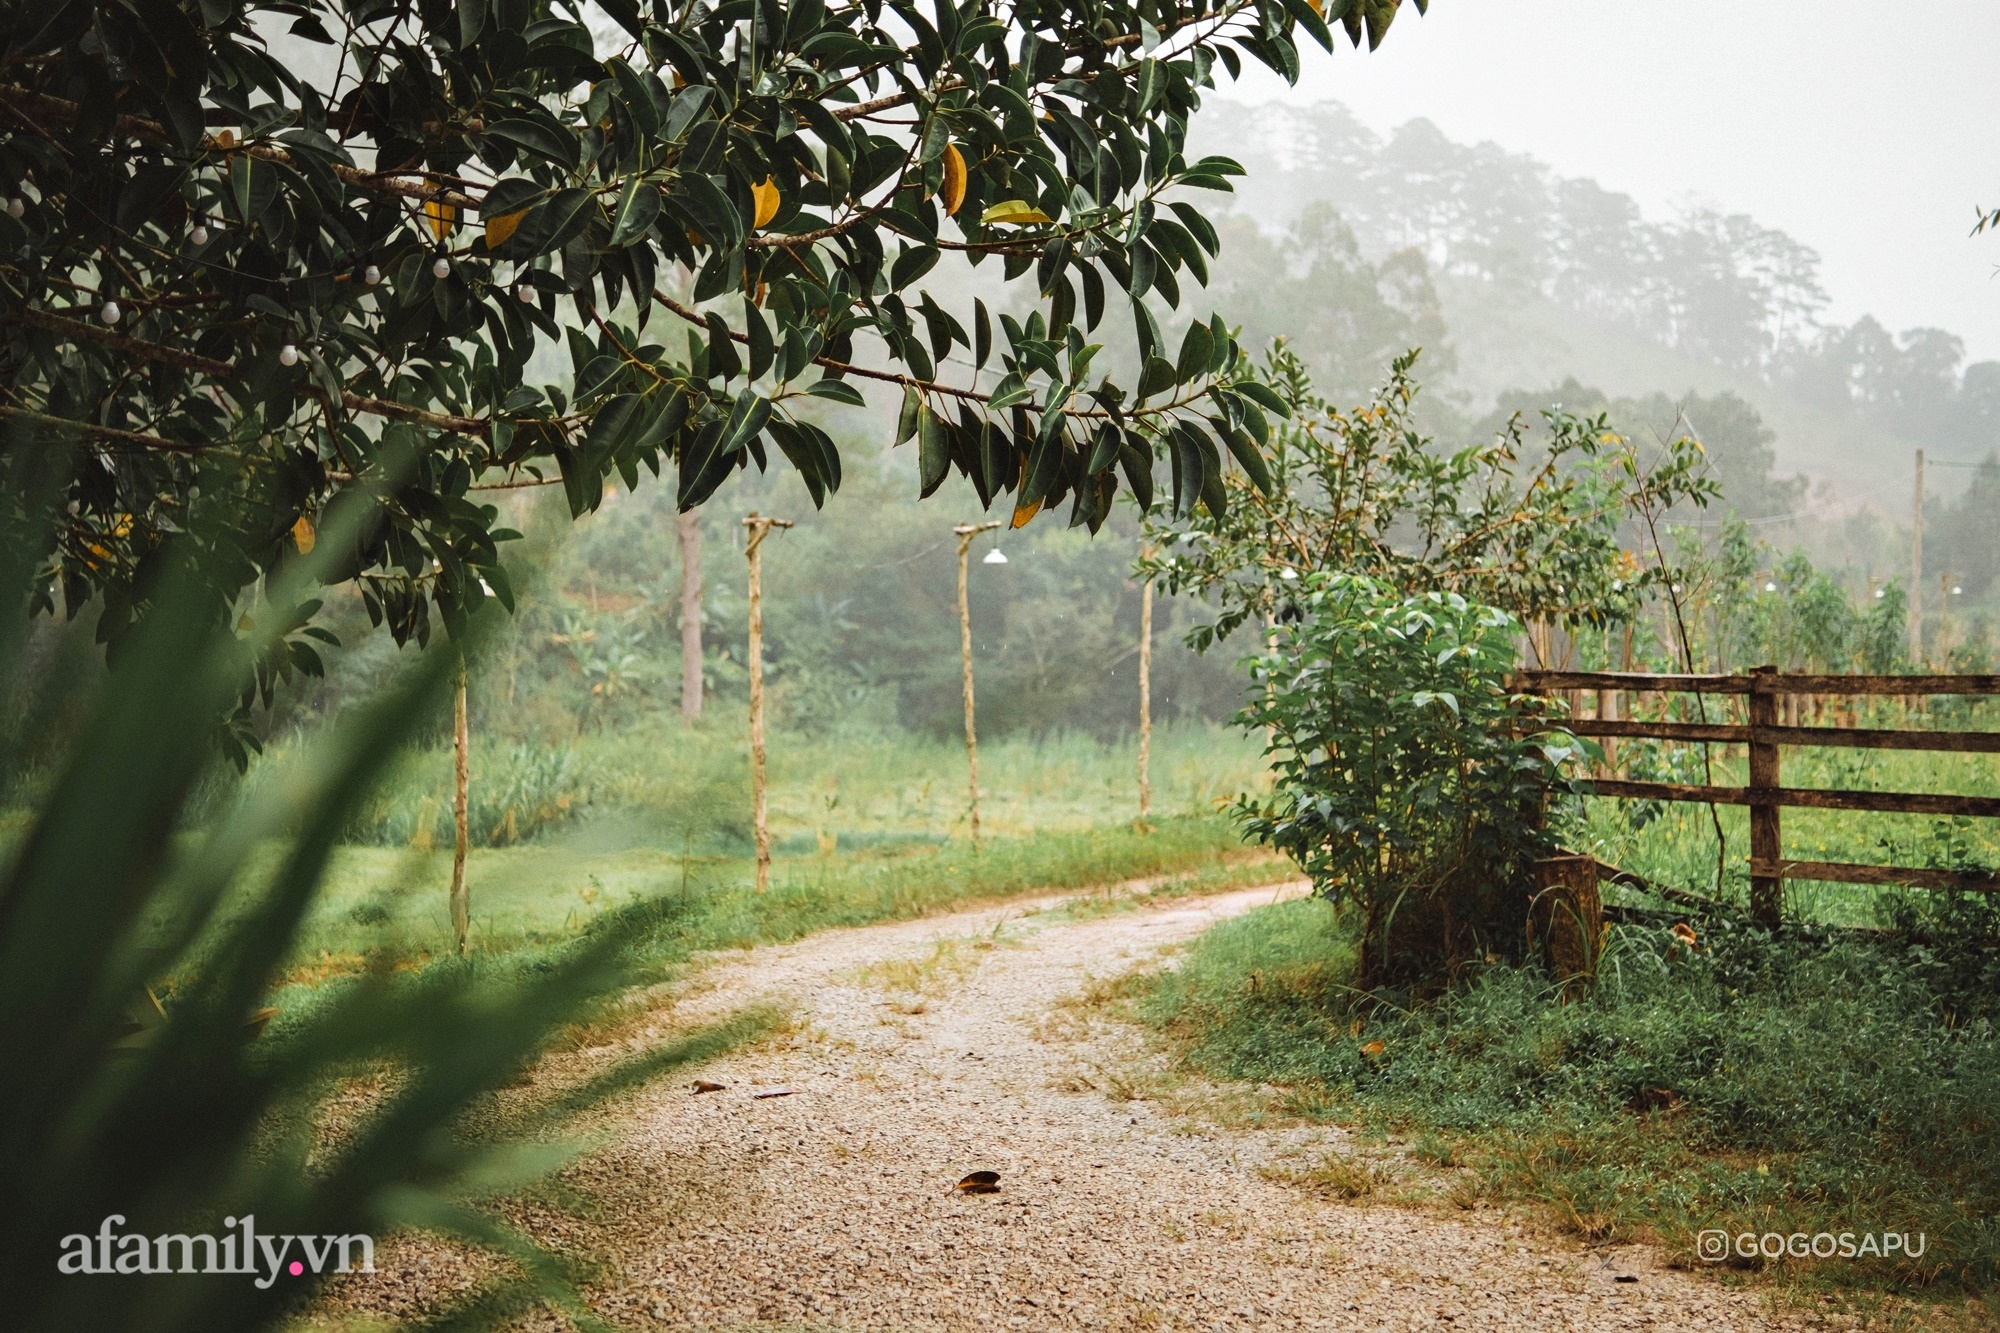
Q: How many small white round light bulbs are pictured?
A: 7